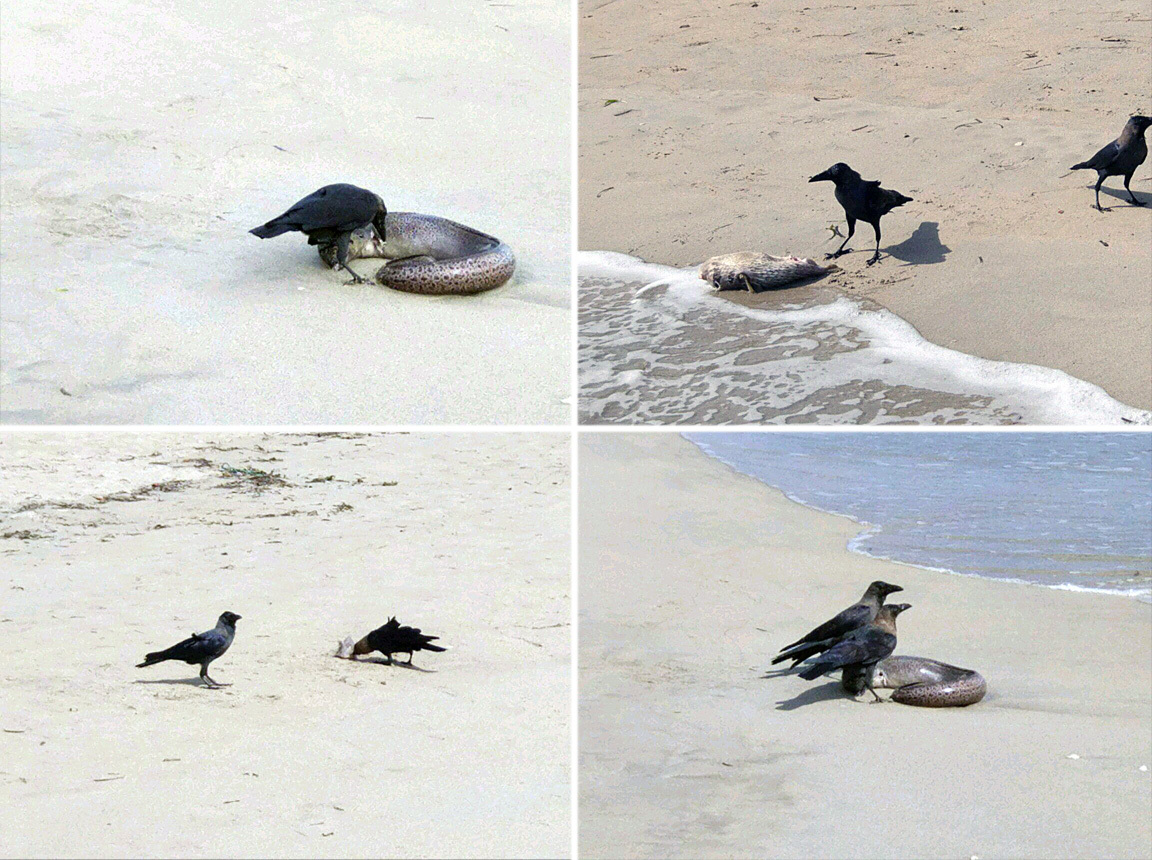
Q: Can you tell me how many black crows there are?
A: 7